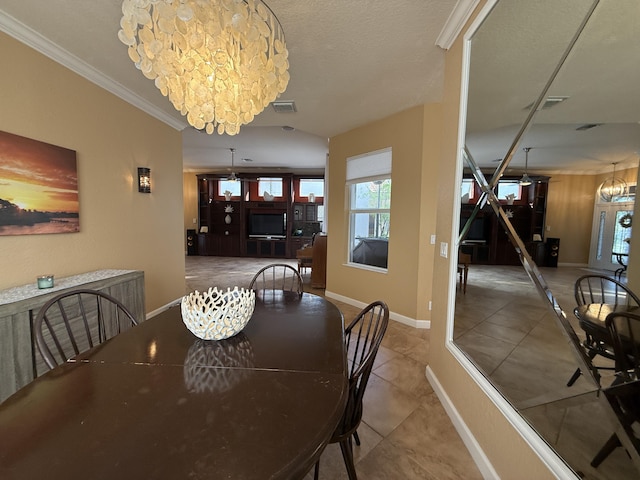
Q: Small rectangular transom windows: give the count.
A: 3